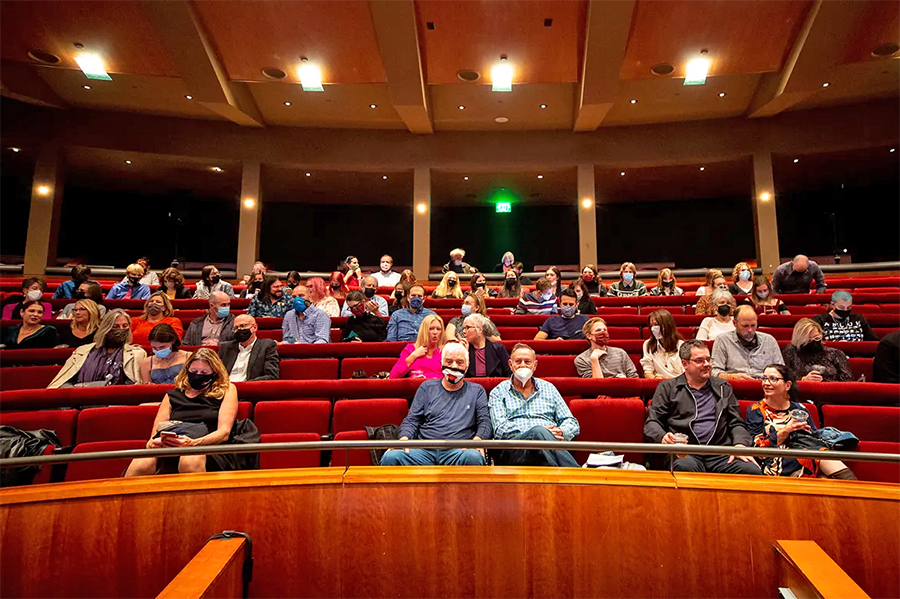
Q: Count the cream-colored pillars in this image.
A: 5